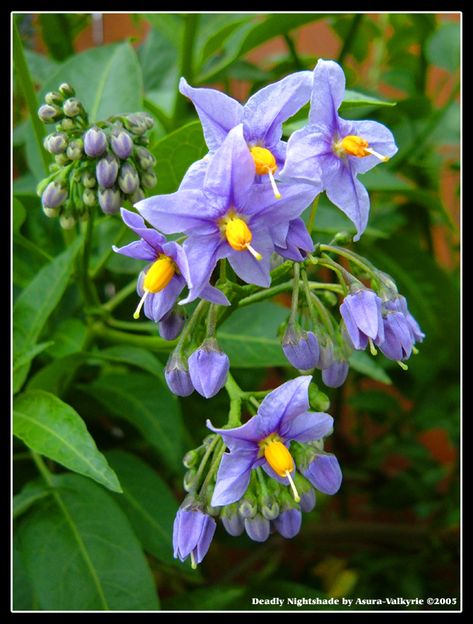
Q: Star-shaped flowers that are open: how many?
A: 5